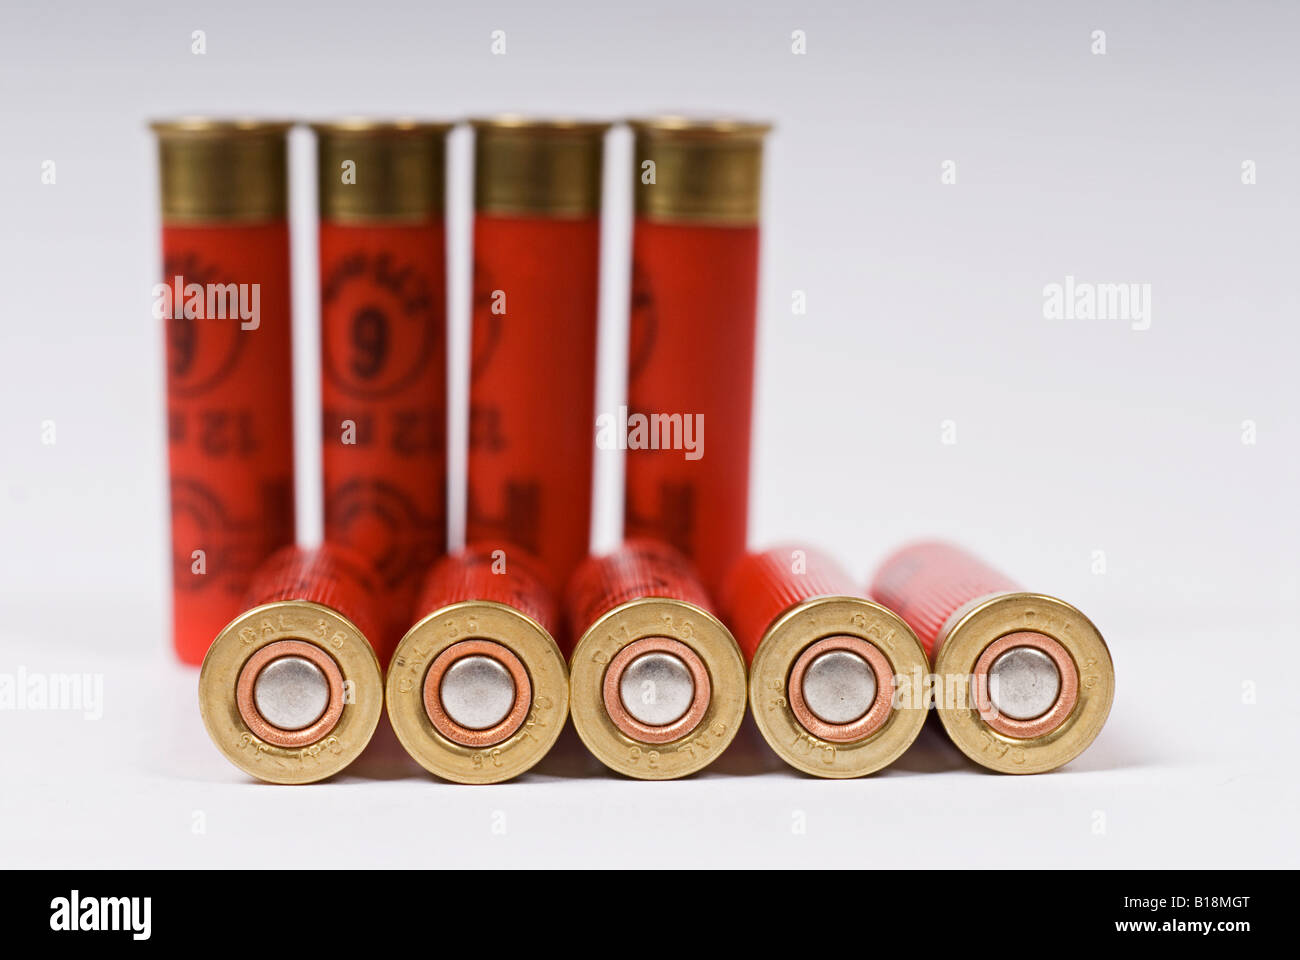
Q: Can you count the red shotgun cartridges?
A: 9